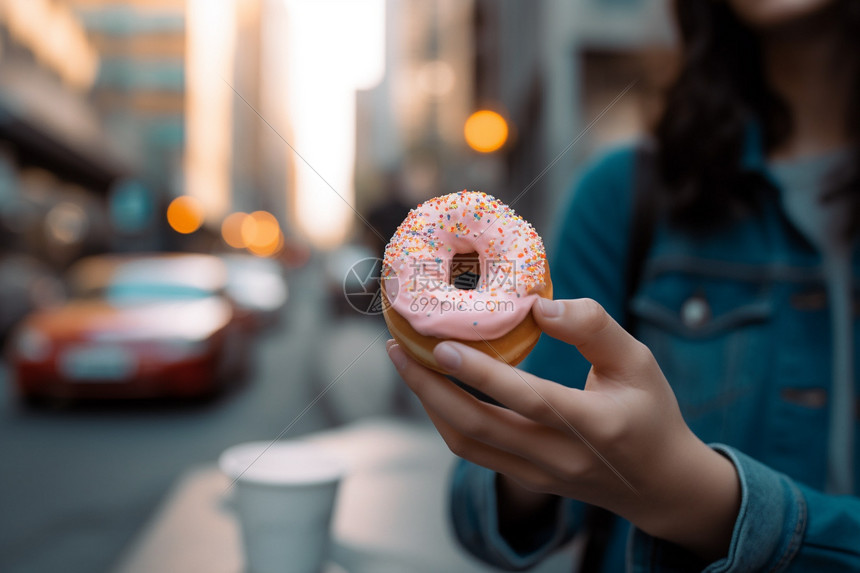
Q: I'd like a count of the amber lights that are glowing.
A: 4